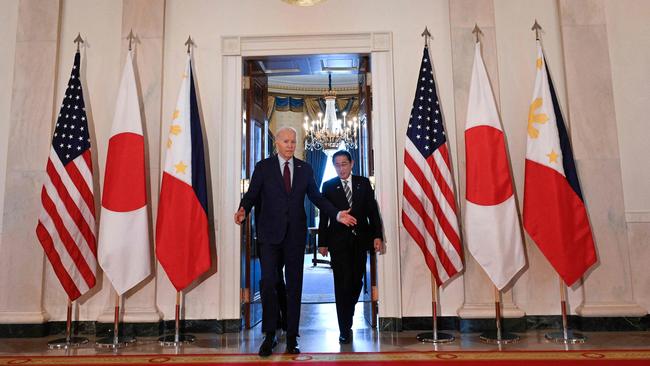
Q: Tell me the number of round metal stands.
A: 6